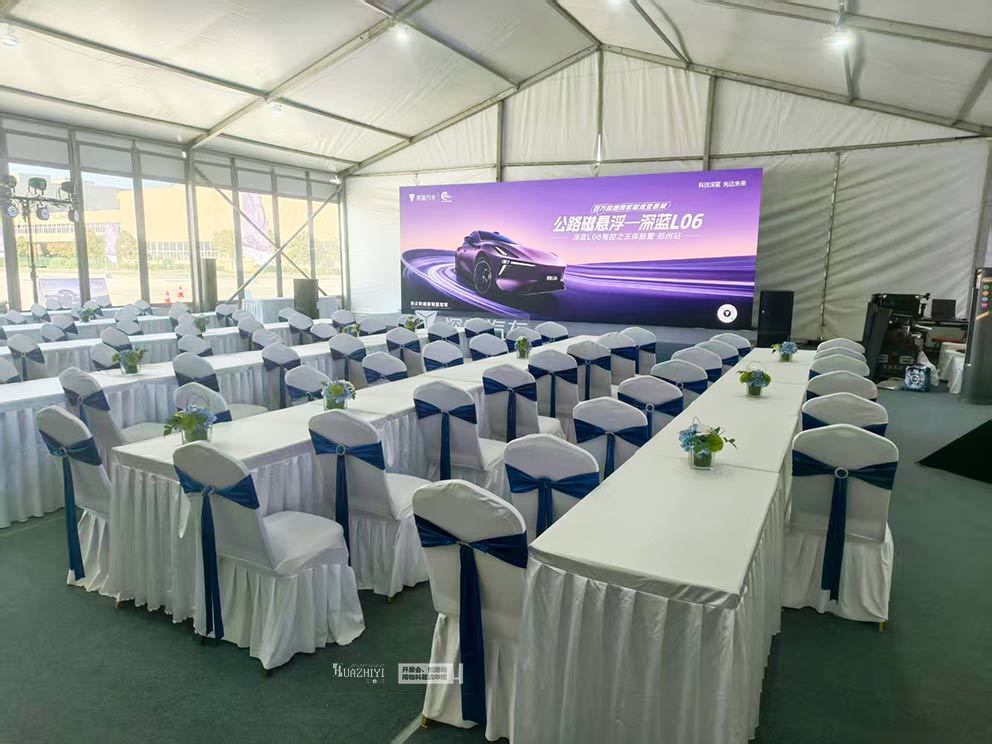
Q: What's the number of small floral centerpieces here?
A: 11